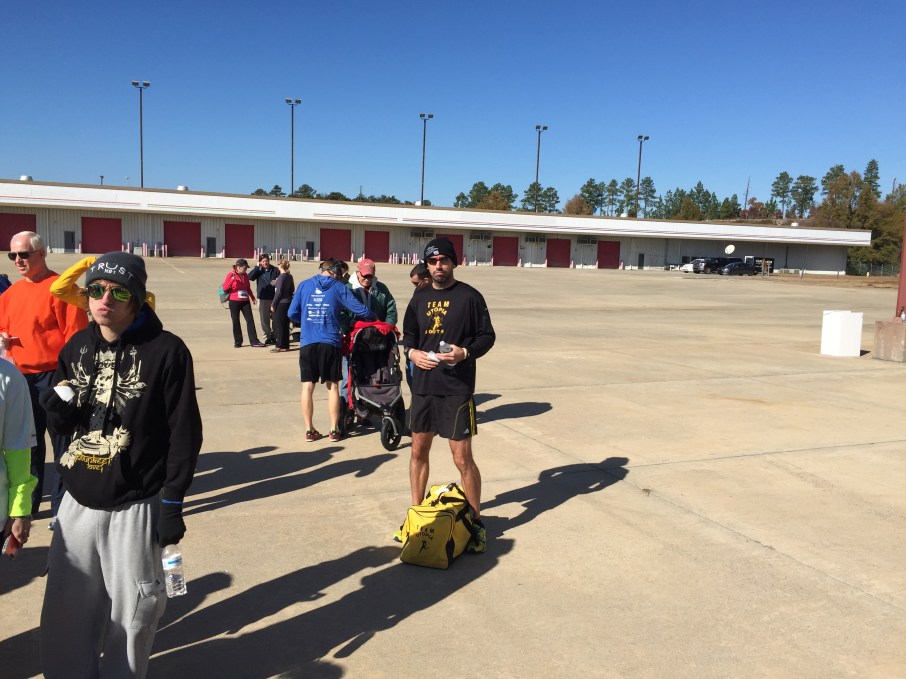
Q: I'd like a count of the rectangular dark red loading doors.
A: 10